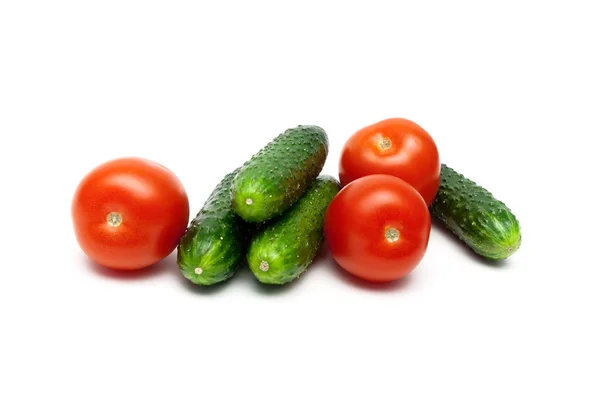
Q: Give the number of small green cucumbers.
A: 4